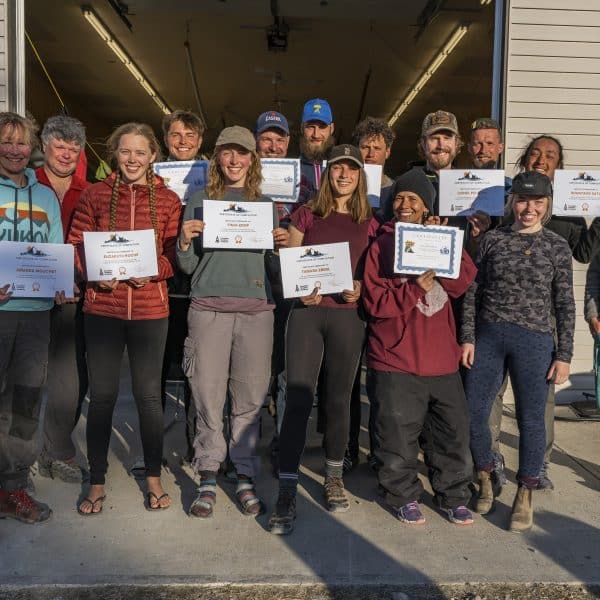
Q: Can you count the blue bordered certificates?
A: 3